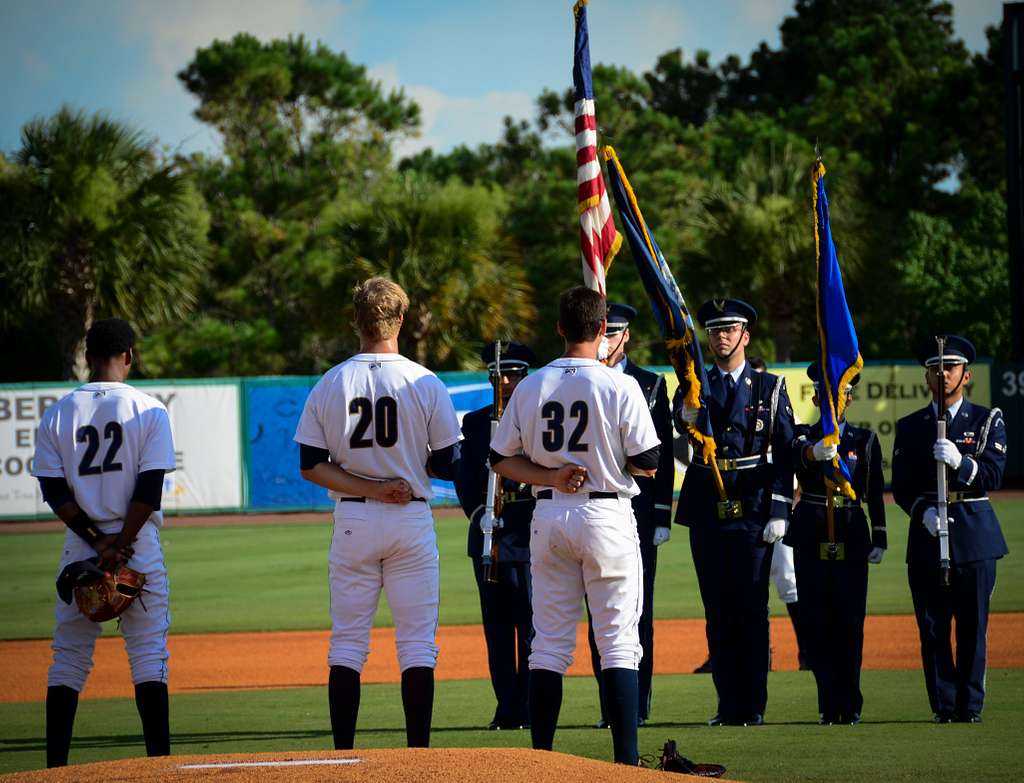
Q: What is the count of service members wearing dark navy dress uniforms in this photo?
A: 5